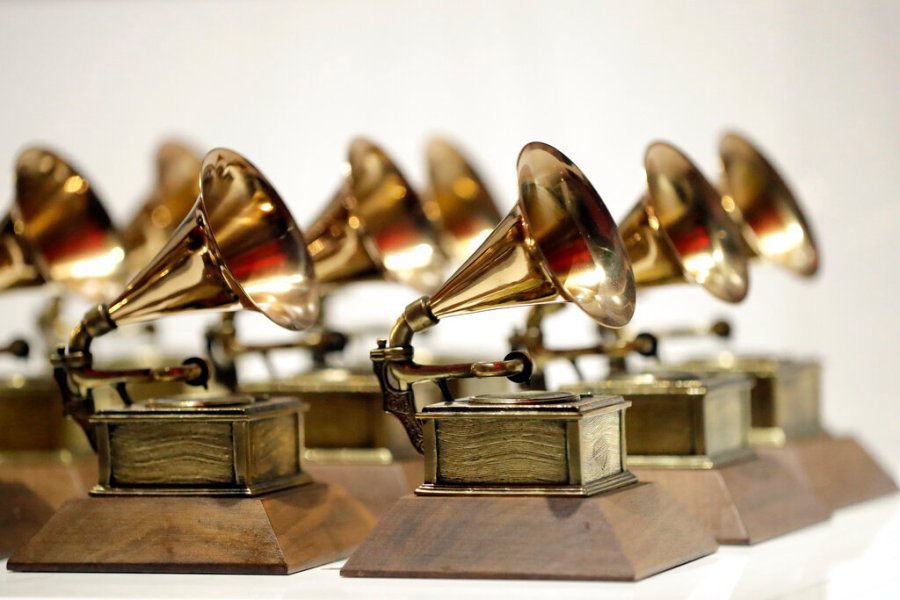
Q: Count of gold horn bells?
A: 8